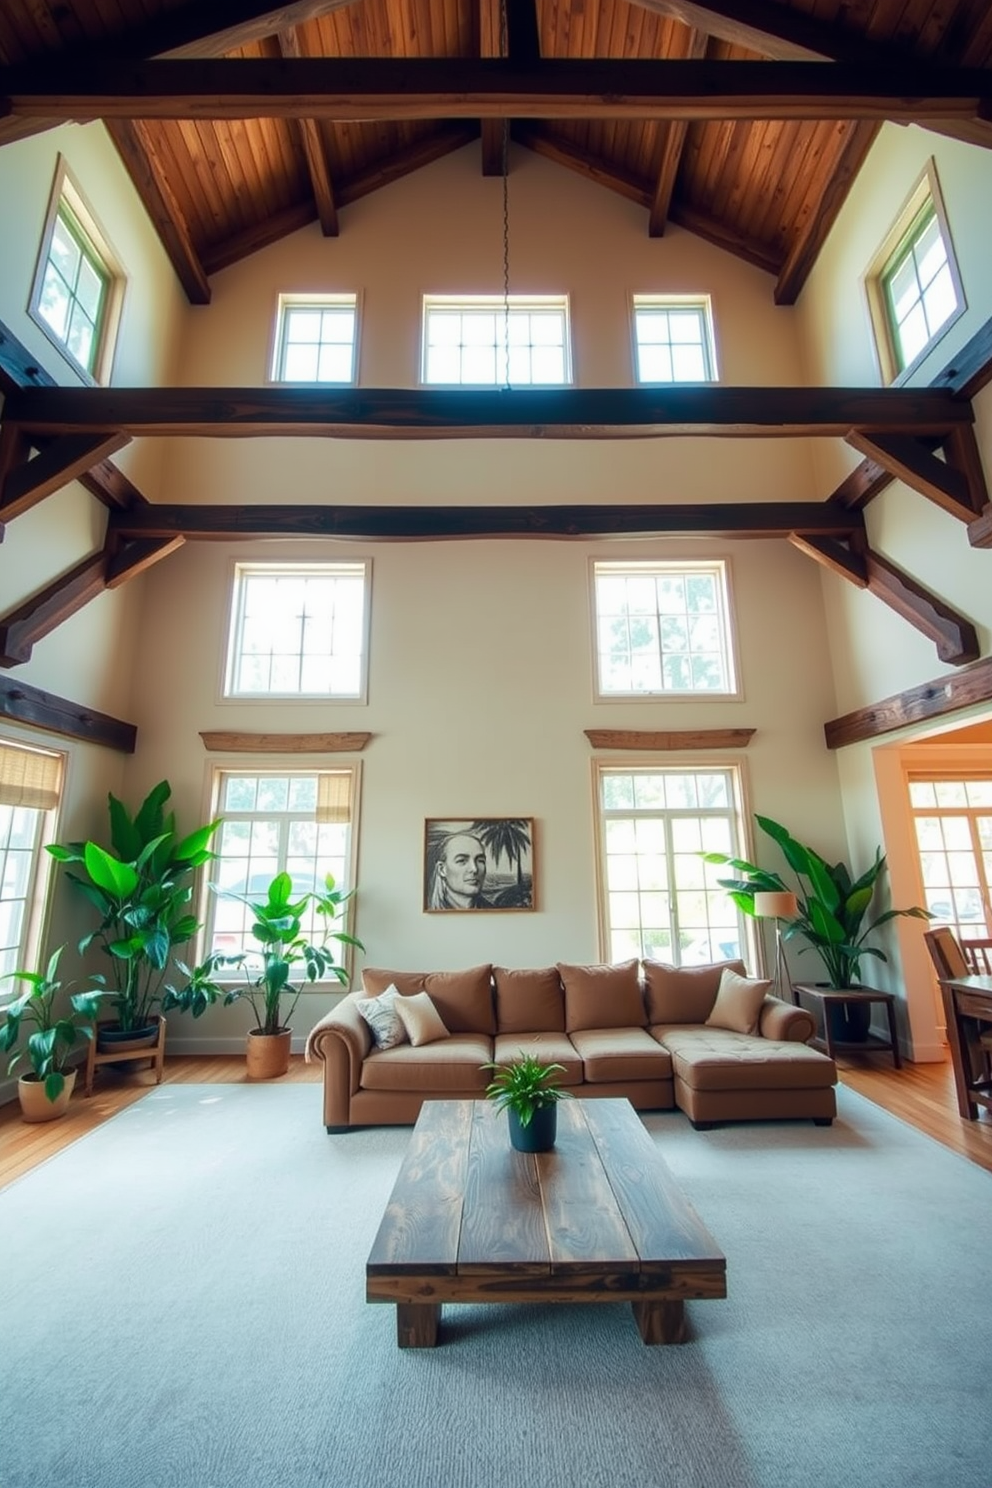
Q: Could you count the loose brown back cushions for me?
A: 4